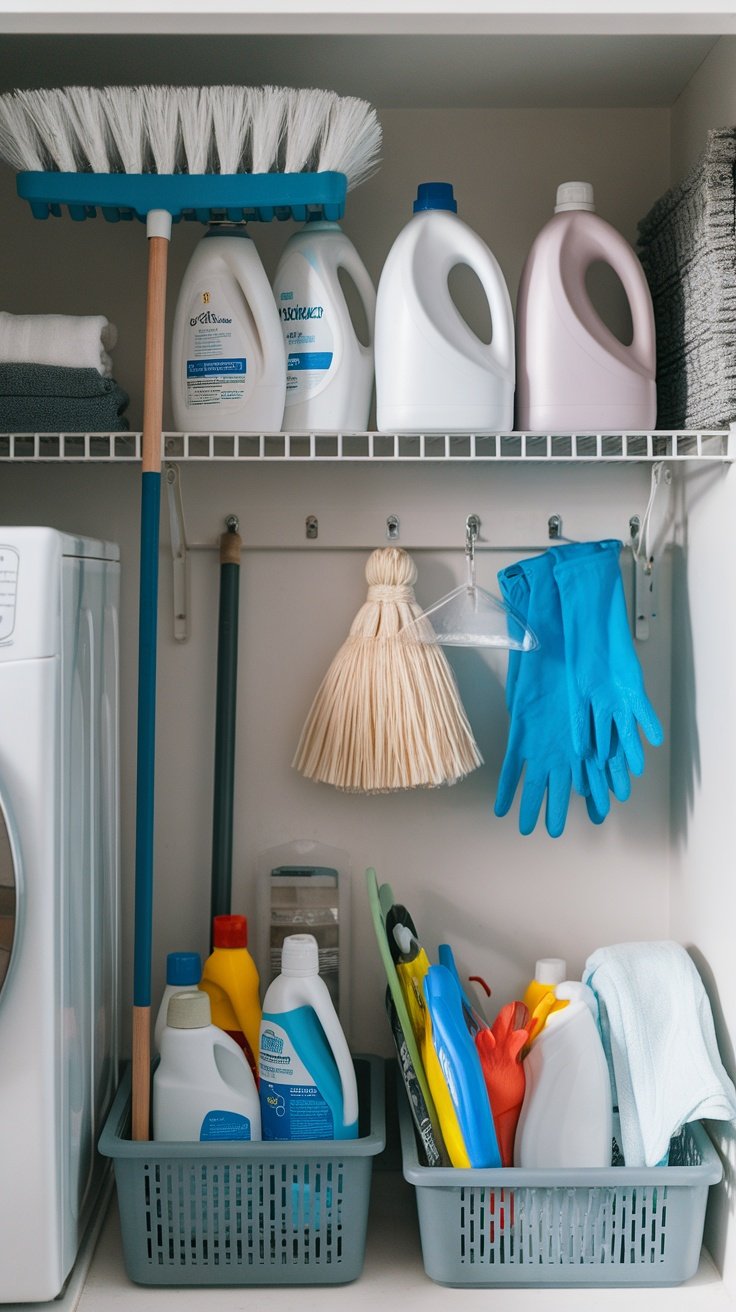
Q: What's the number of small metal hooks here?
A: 6